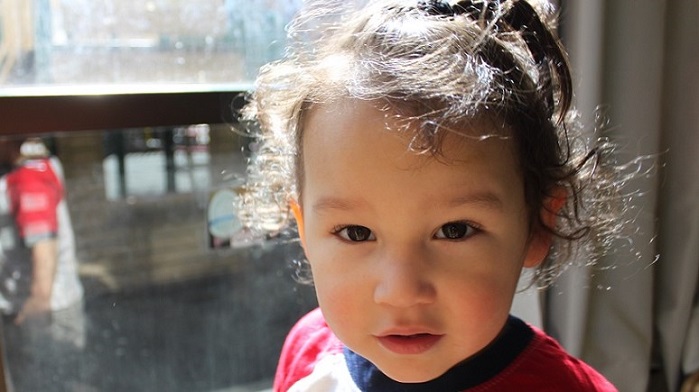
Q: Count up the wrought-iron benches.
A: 0